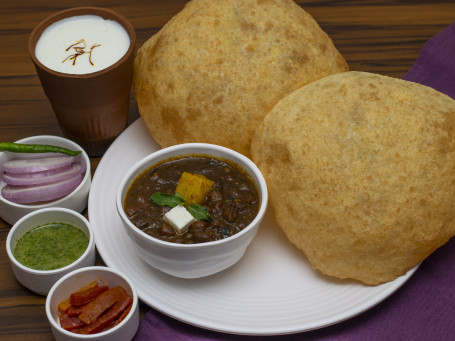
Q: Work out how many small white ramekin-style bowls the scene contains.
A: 3